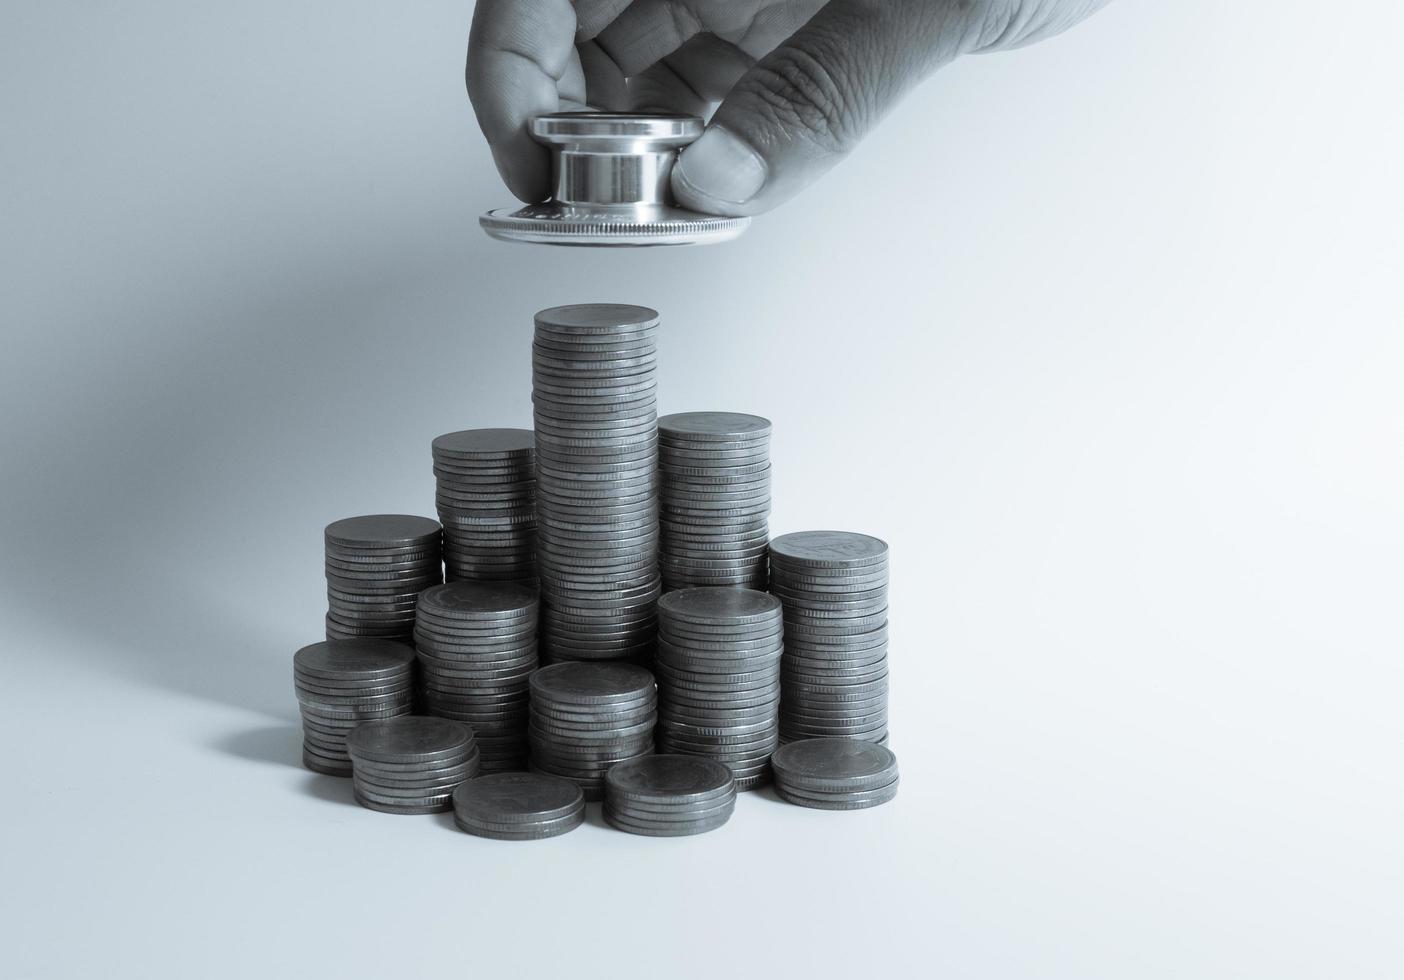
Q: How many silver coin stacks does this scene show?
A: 13